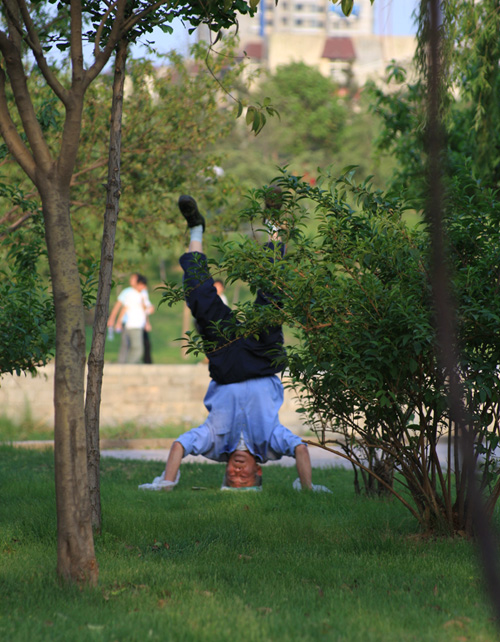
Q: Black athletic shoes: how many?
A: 2